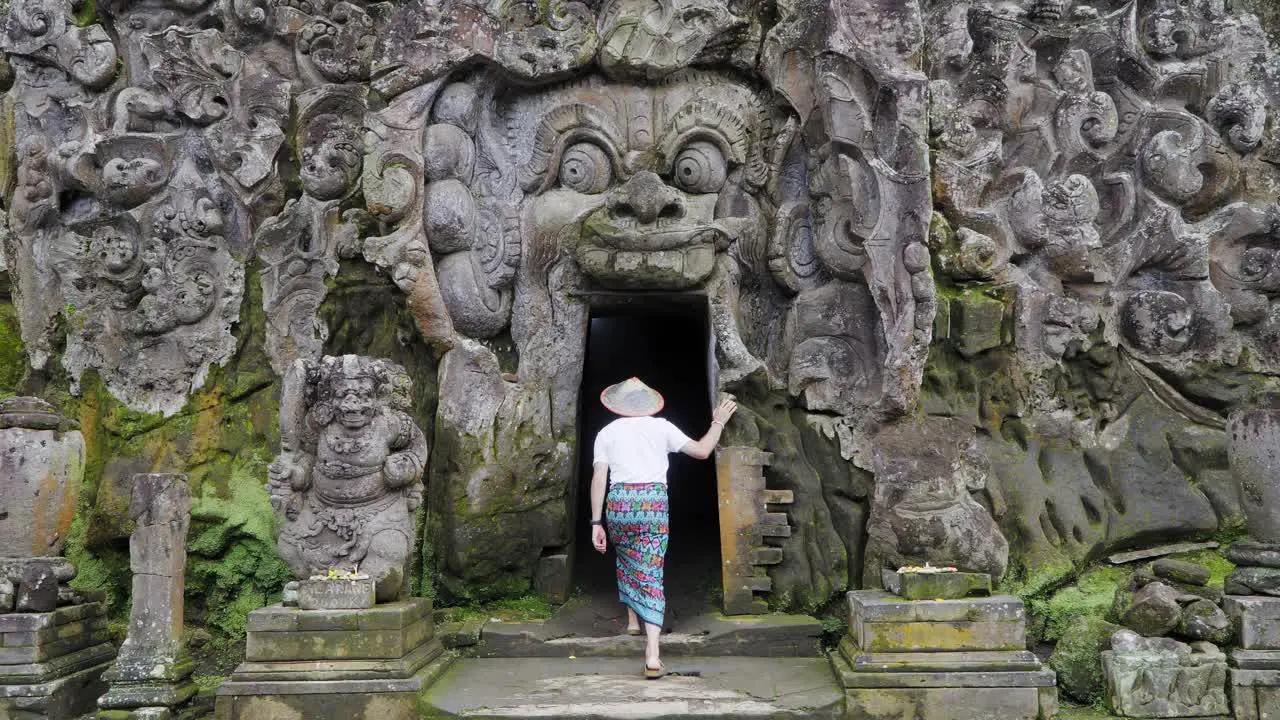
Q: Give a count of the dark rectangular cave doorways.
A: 1